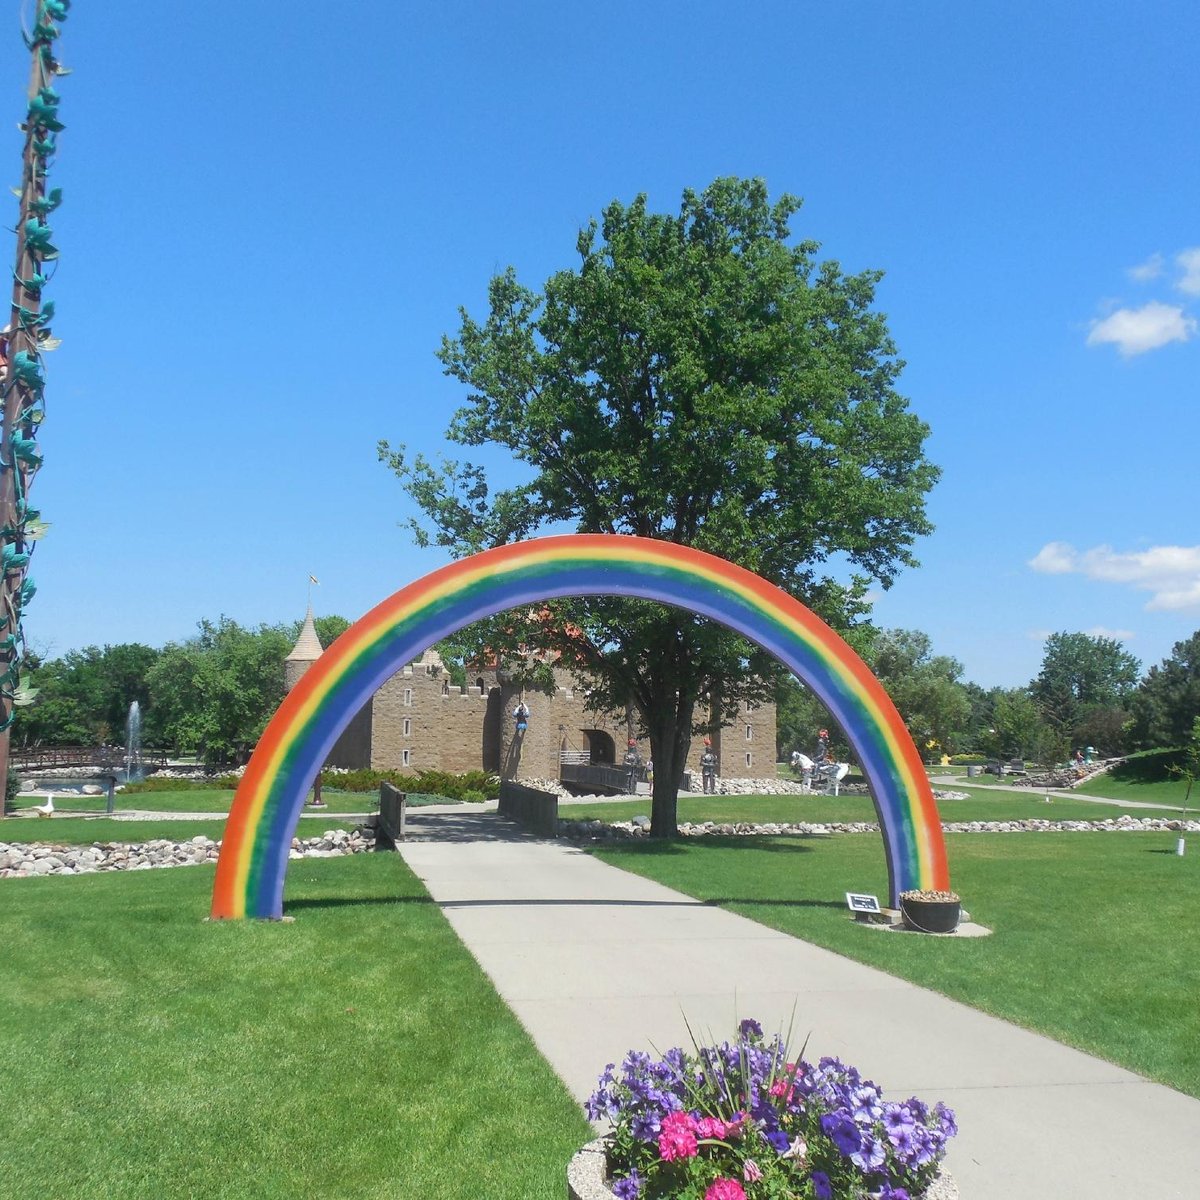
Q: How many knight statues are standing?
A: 2